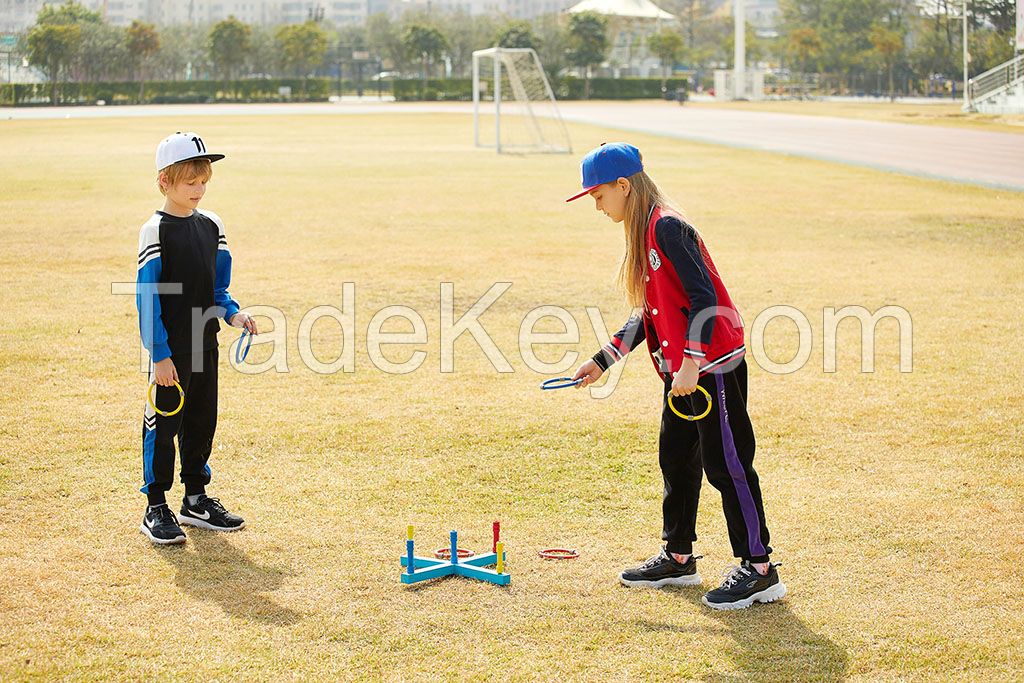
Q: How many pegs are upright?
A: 5